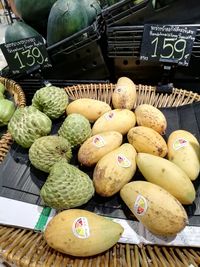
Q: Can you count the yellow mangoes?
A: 11